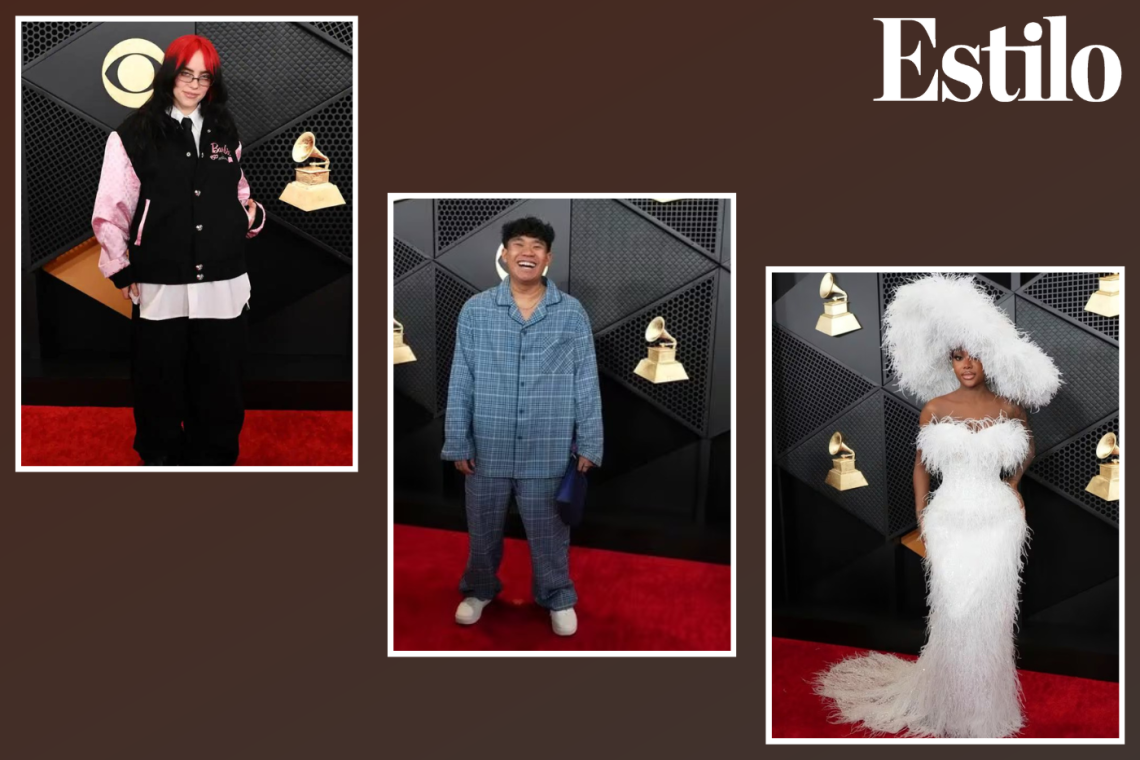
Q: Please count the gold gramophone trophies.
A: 7